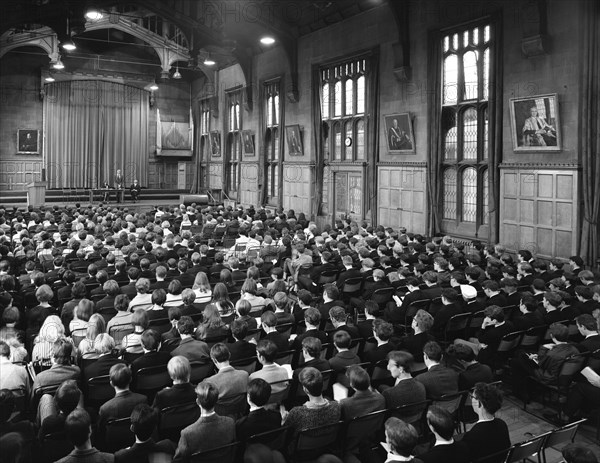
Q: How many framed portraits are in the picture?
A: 6